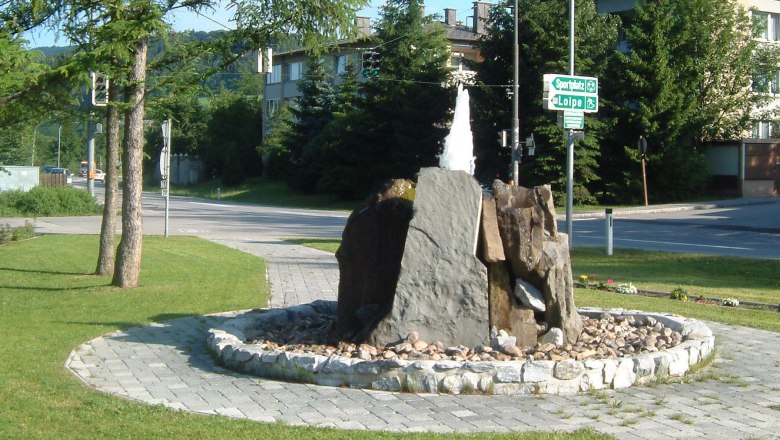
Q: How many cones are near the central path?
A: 0